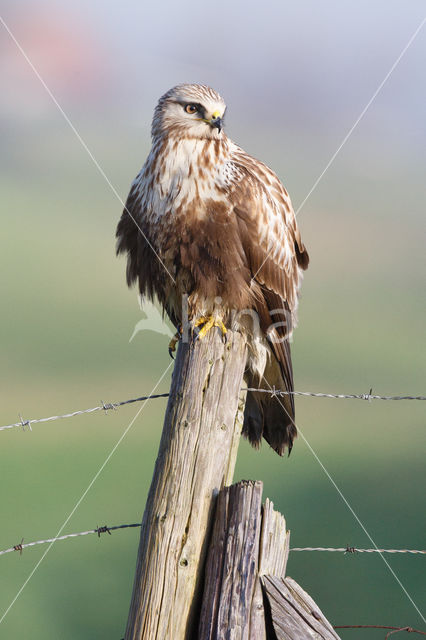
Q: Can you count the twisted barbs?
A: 7